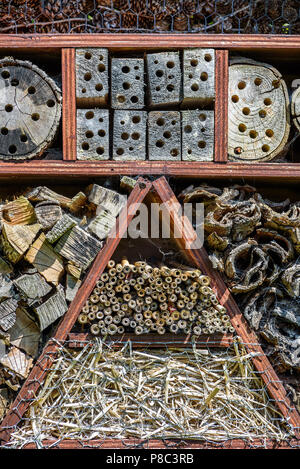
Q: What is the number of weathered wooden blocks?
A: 8